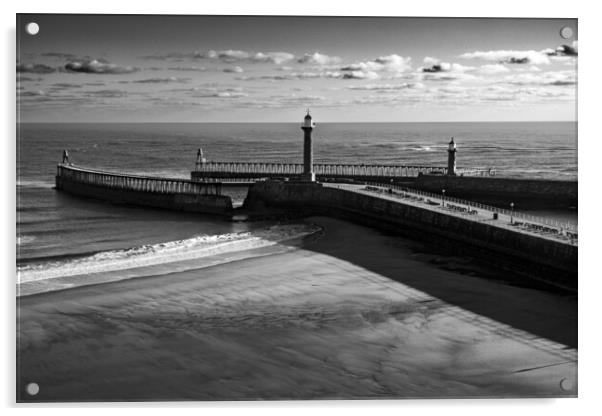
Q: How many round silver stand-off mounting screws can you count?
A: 4